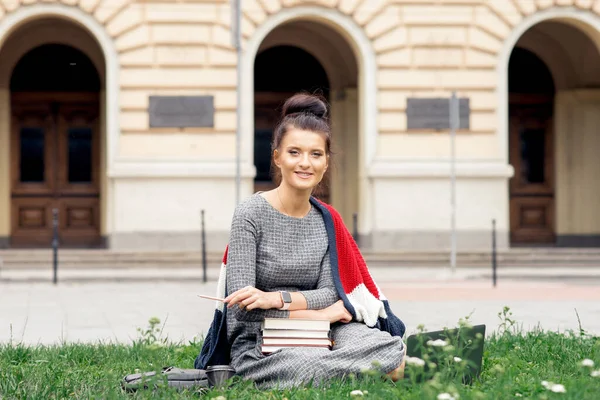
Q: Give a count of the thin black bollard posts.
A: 4